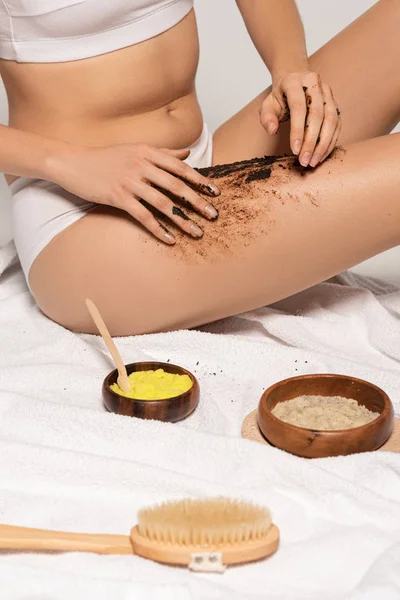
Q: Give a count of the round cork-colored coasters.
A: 1